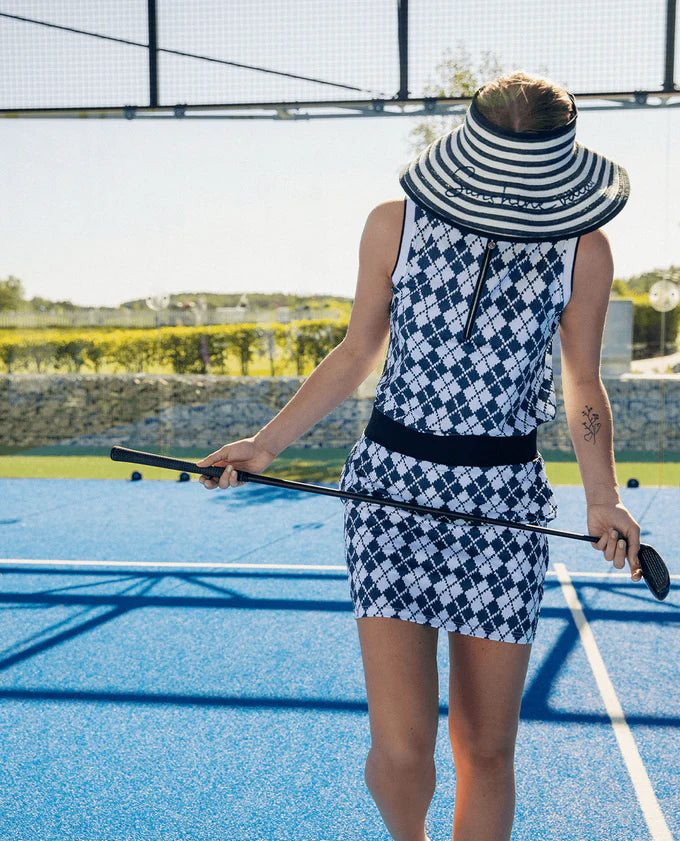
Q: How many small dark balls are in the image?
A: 3